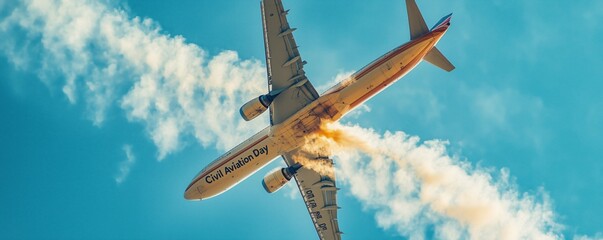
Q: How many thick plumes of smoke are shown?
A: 2